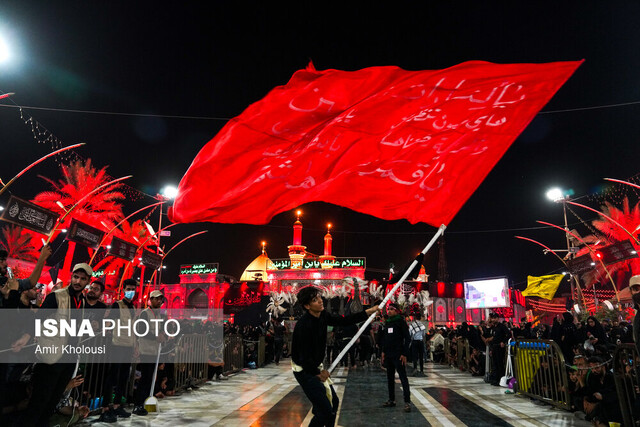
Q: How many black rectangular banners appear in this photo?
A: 6